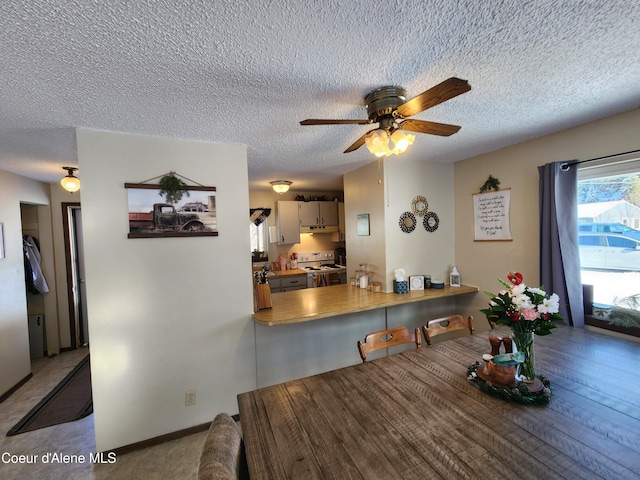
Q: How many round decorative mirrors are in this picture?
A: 3